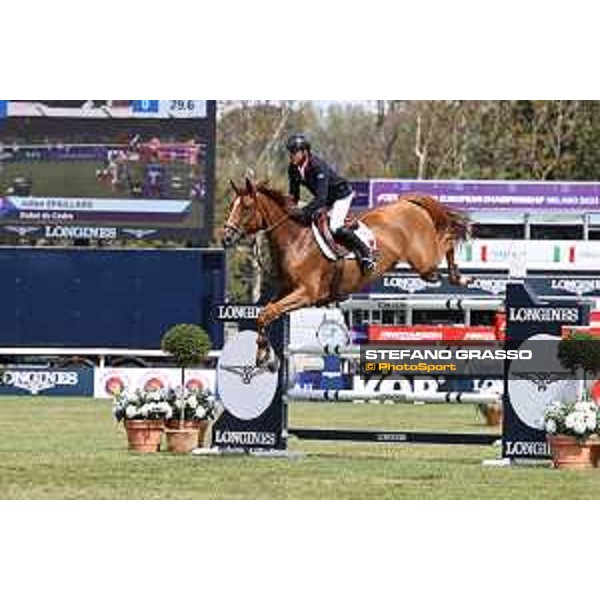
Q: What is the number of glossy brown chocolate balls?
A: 0